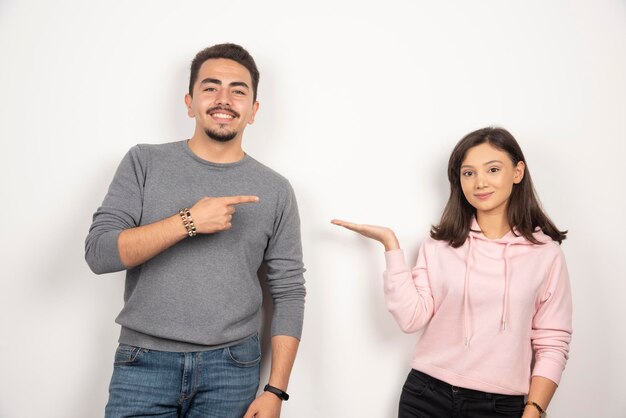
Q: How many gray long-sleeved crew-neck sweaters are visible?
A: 1